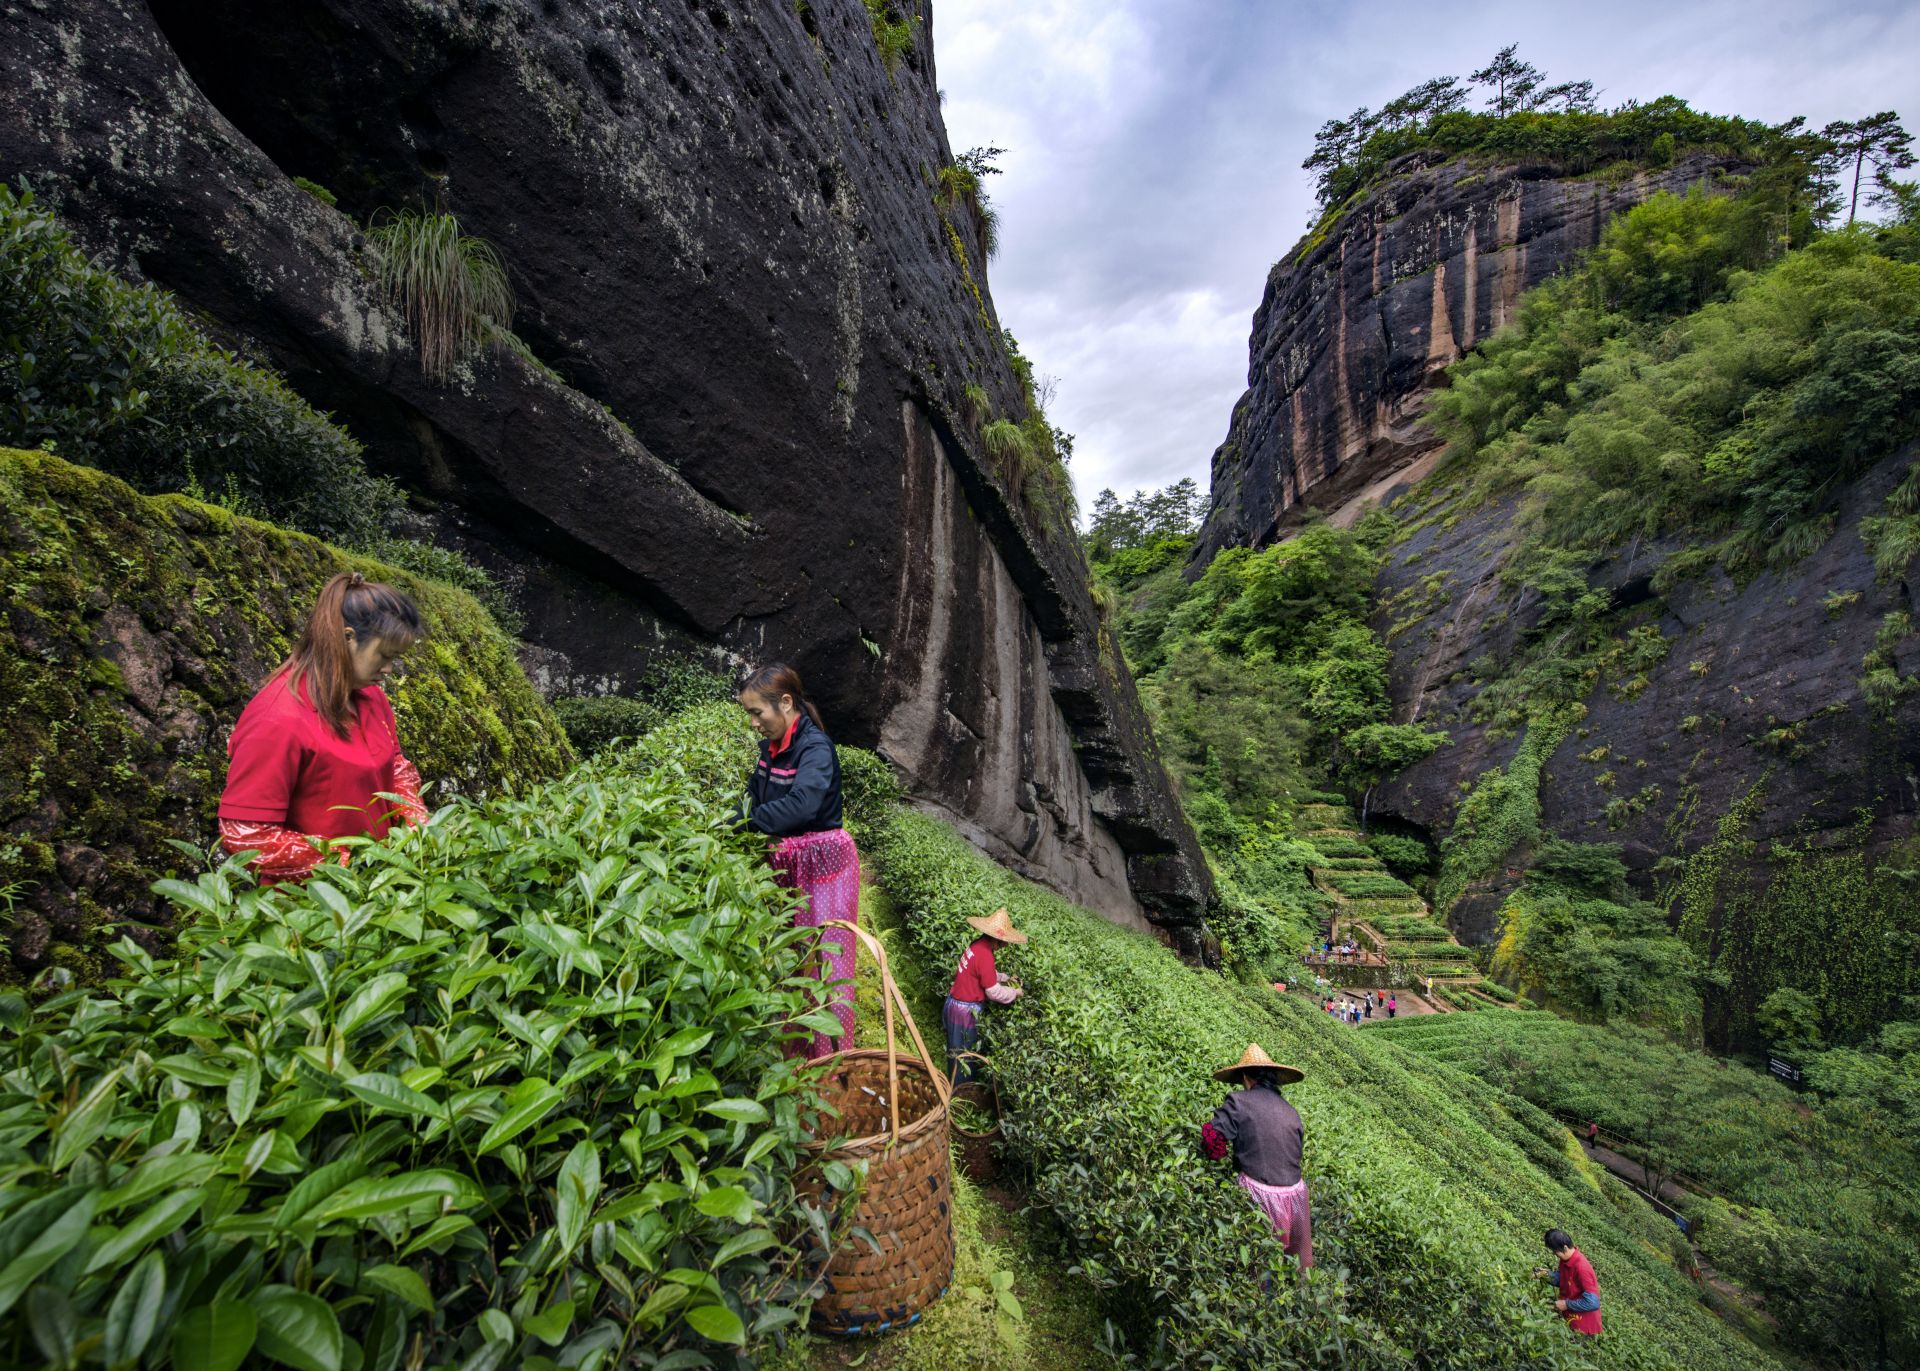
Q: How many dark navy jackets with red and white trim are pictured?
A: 1